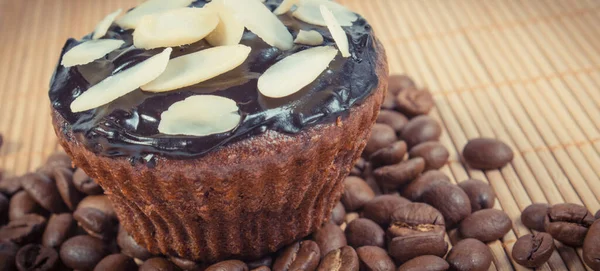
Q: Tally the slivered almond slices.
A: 14